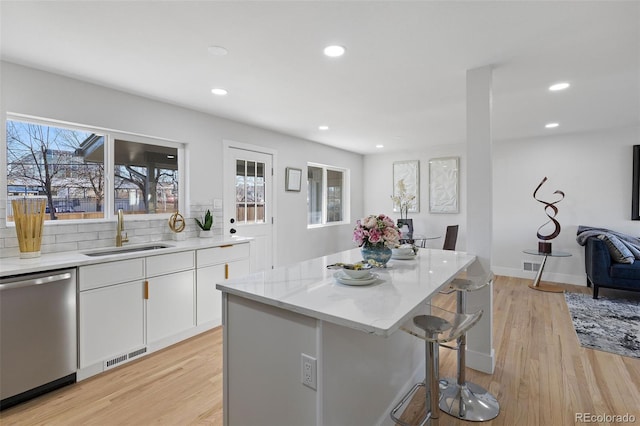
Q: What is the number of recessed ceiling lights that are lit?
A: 6